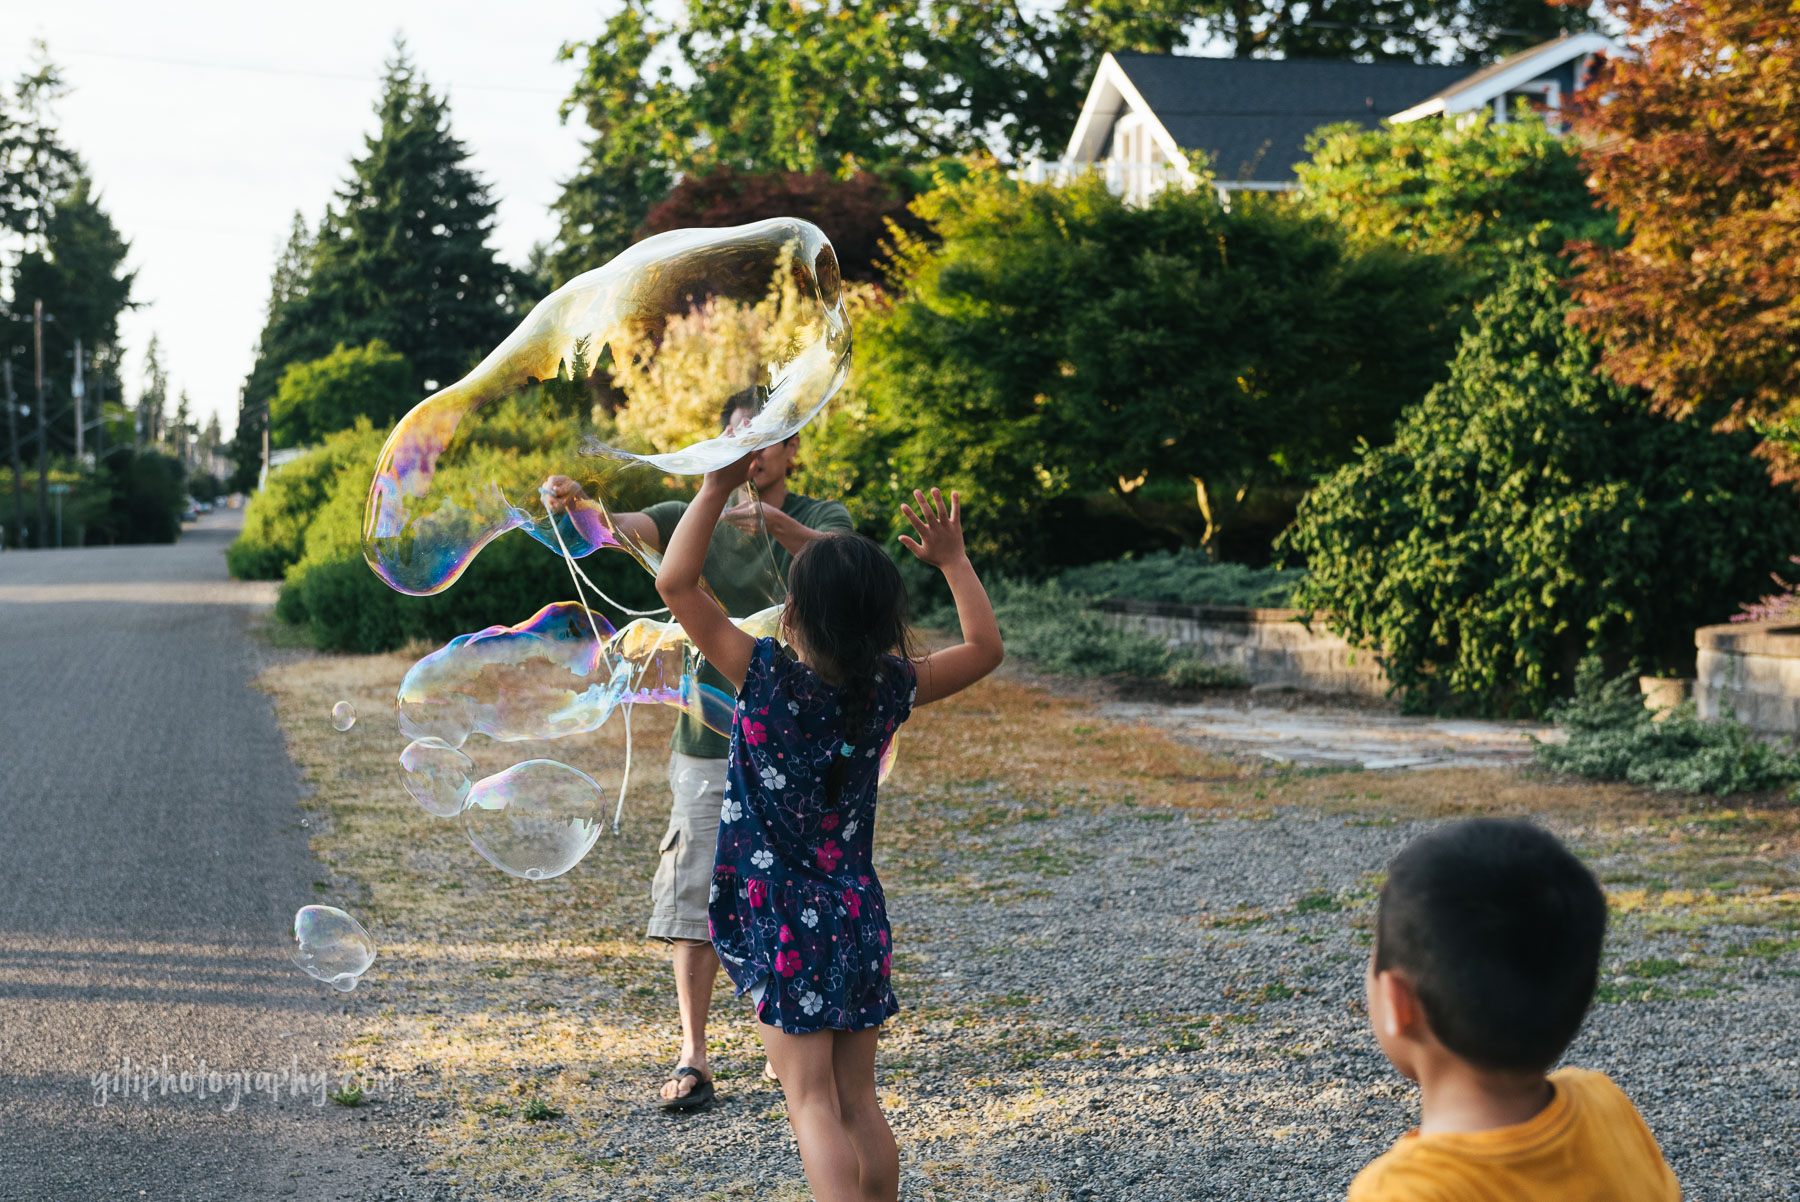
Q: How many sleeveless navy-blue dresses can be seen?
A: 1